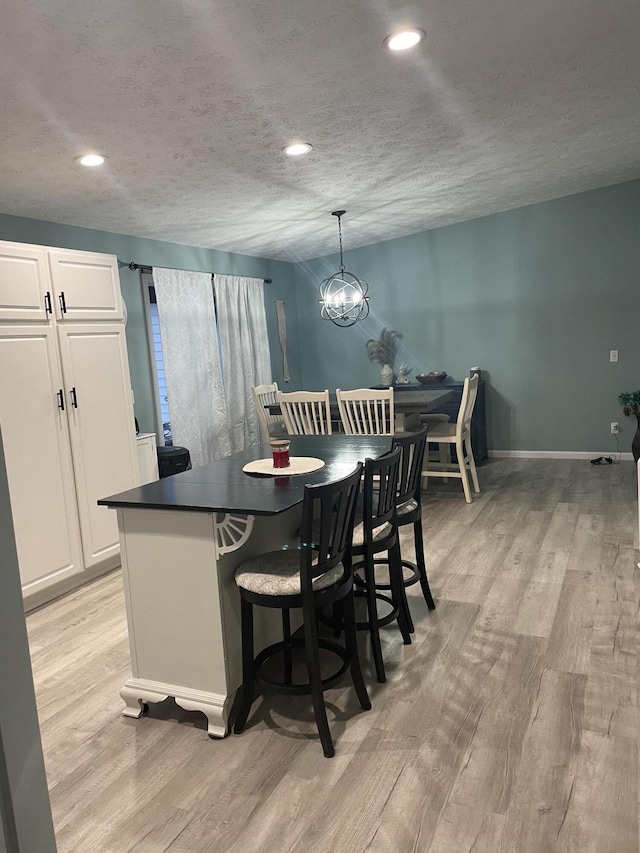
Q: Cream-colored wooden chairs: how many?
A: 4